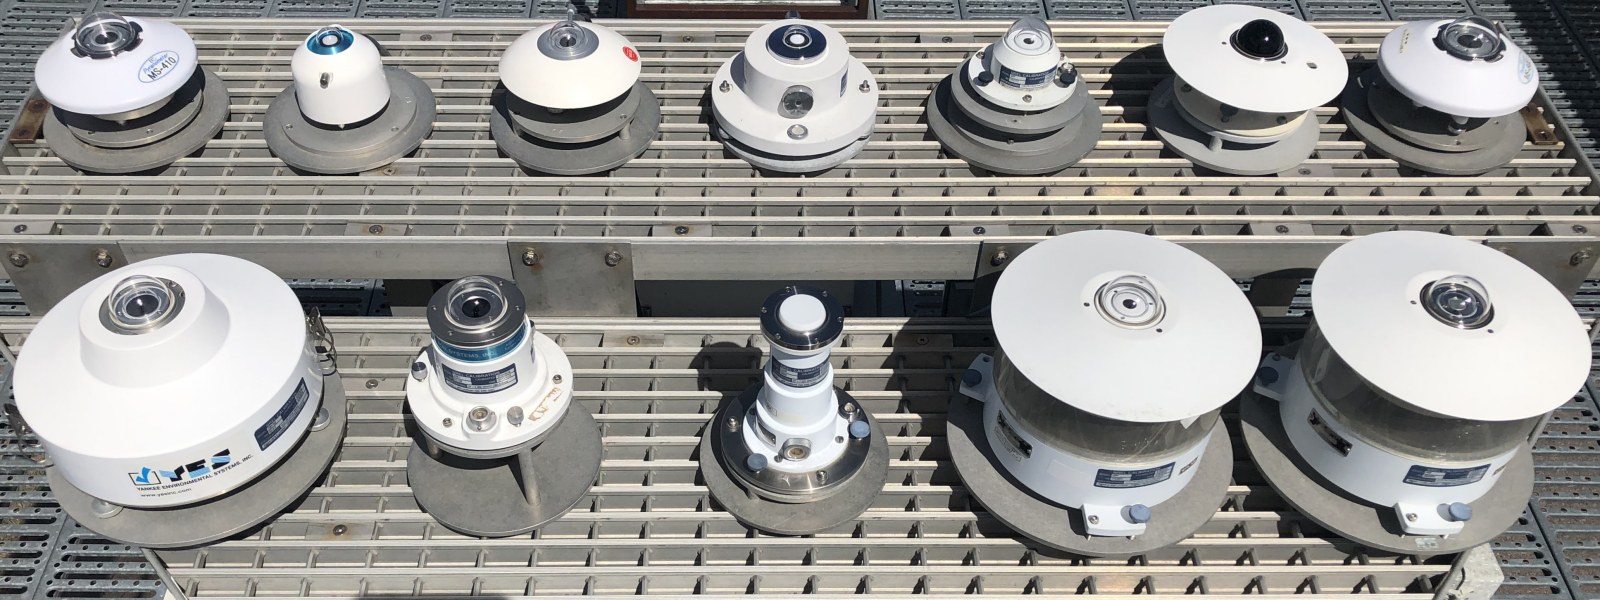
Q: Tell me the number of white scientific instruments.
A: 12